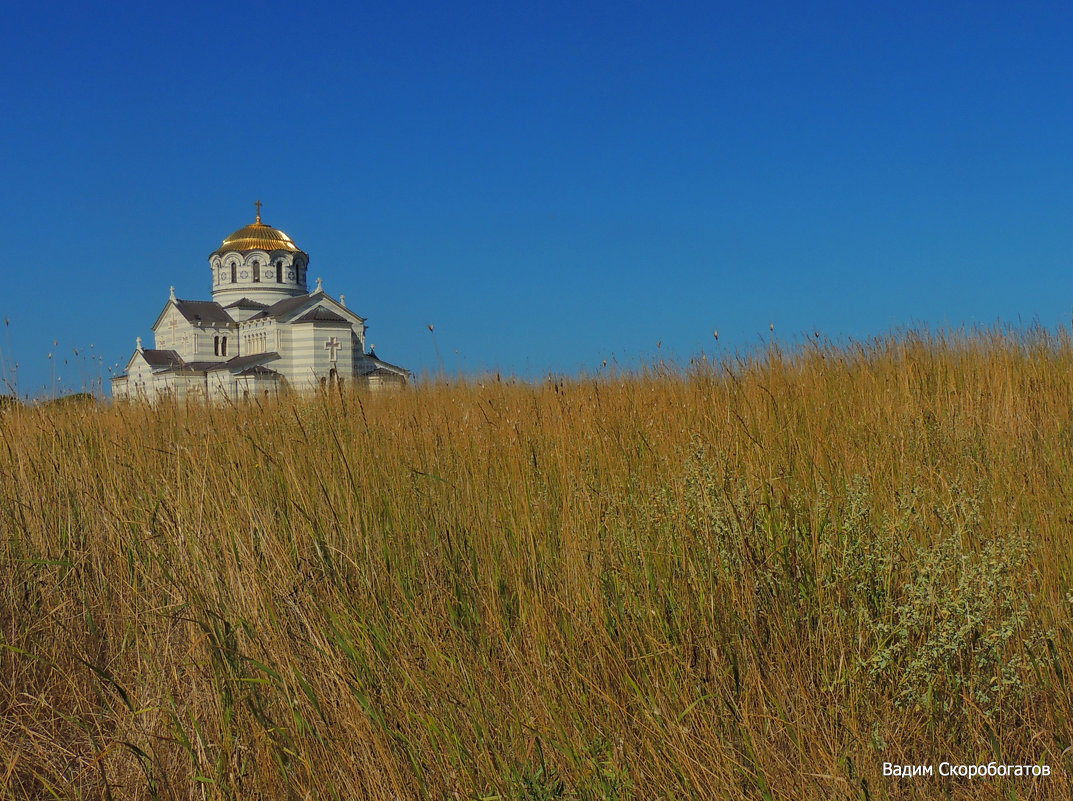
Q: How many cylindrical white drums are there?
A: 1